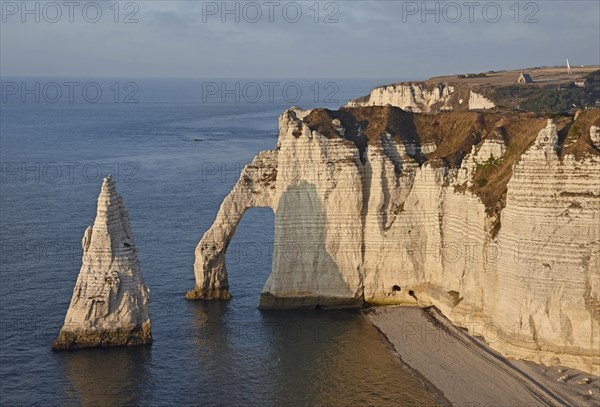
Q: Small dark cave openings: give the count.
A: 2